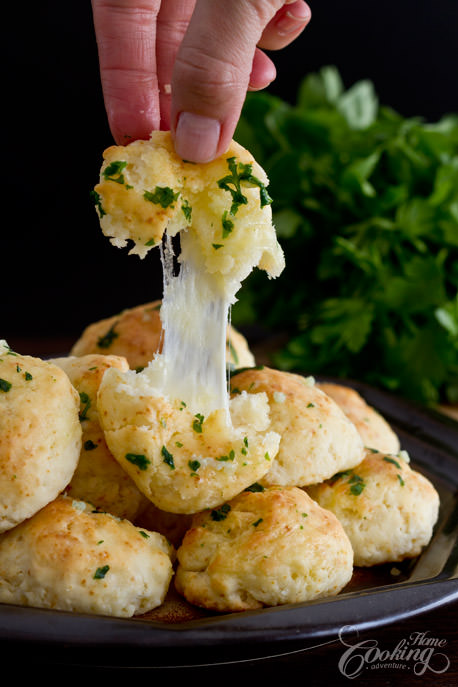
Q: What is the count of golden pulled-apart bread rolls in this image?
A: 1